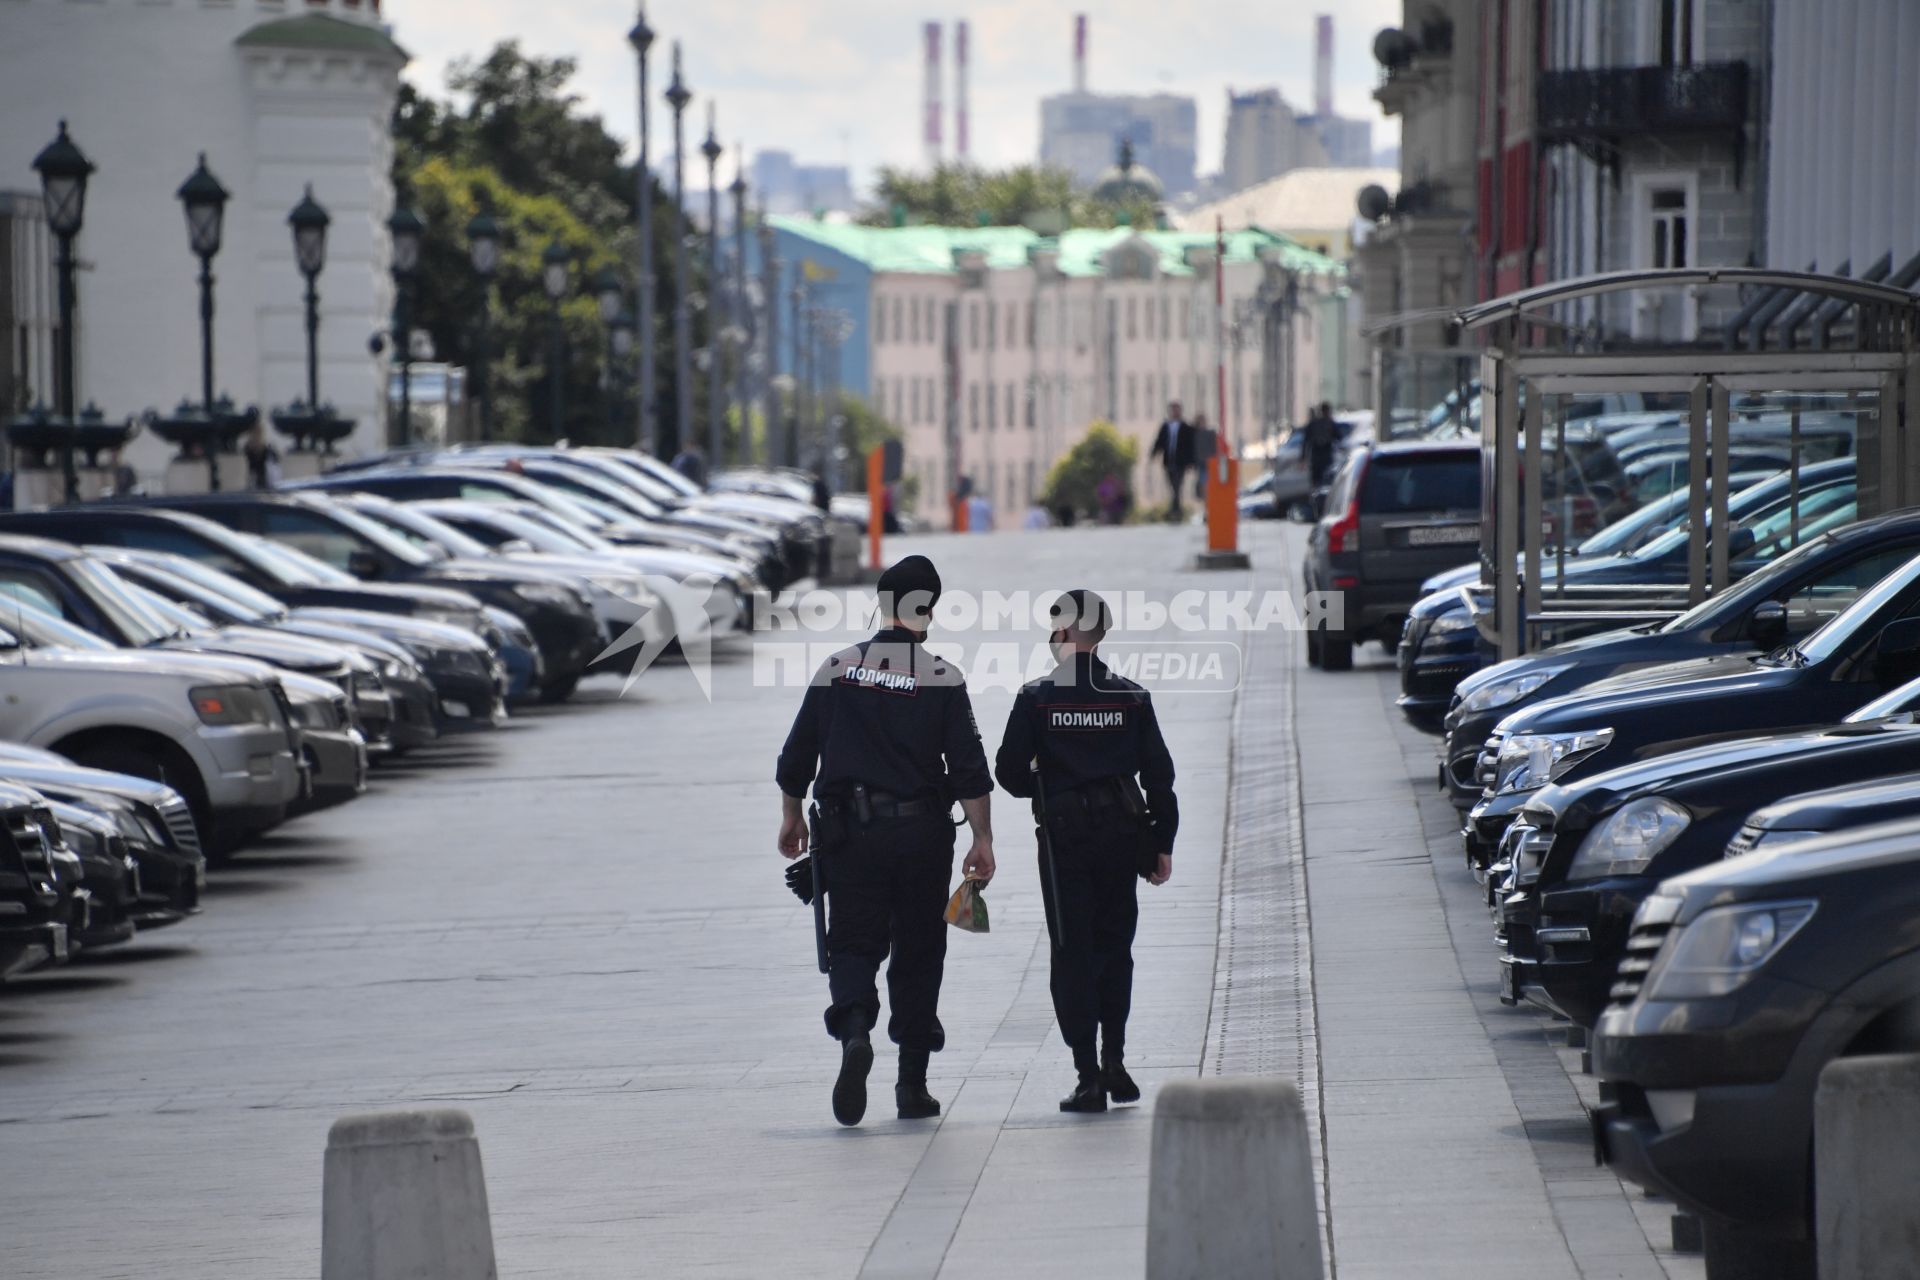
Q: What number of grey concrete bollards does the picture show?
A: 3